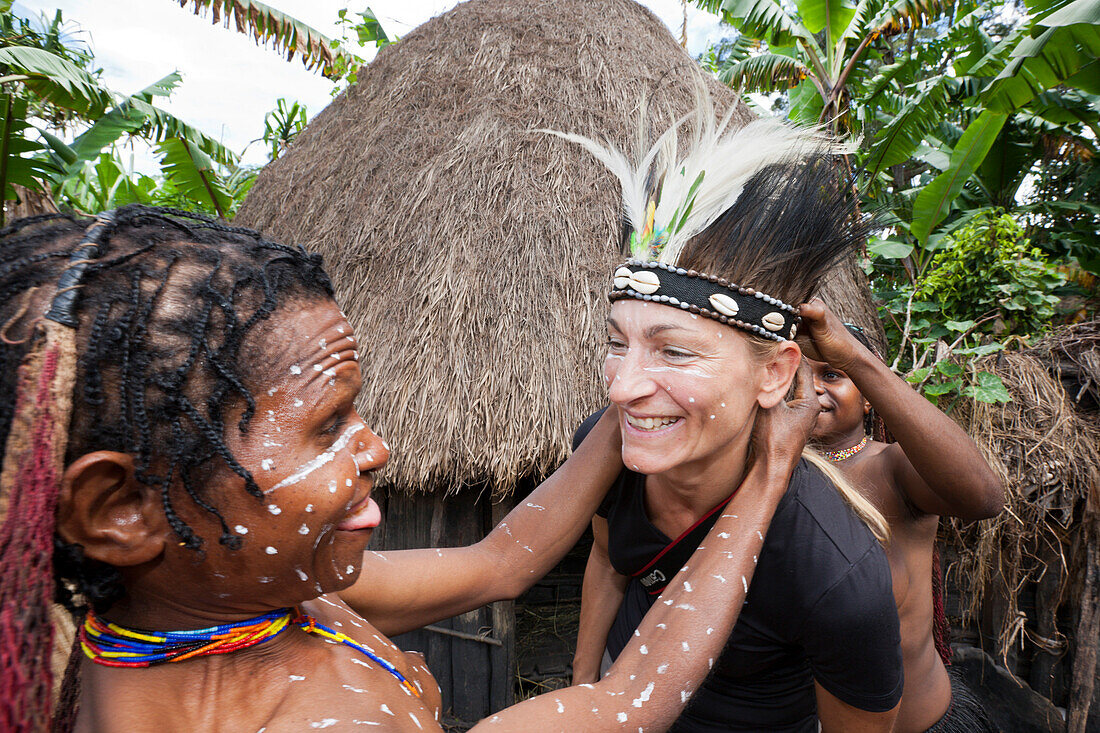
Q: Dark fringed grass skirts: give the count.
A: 1